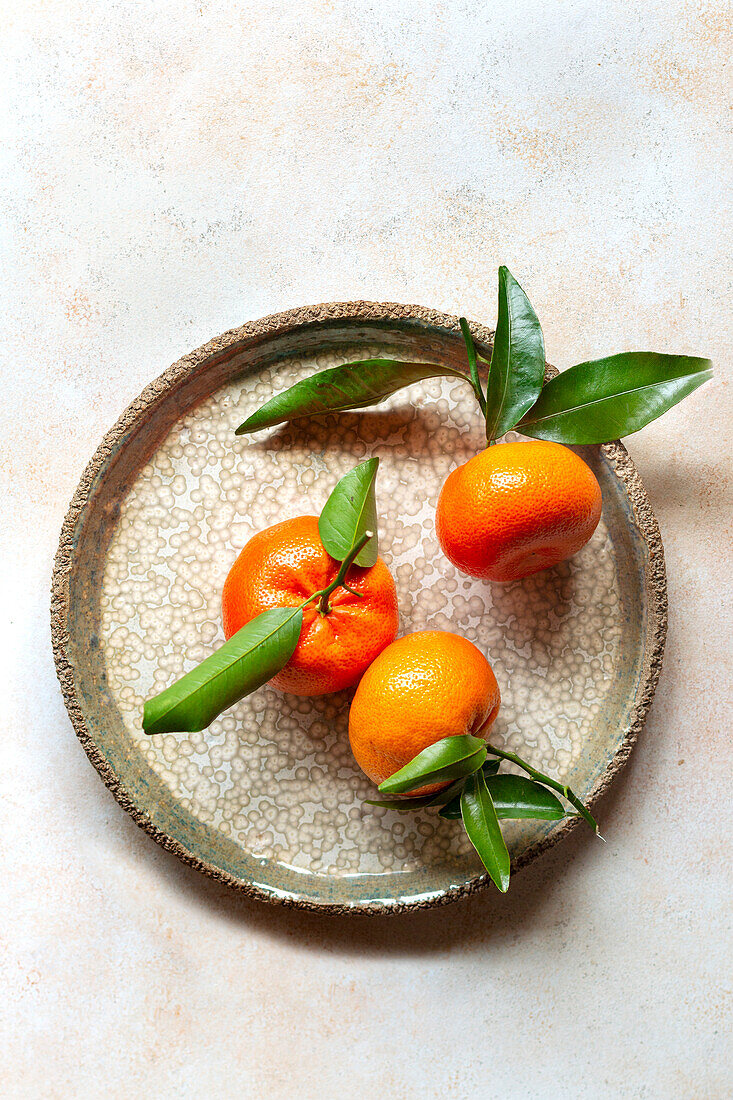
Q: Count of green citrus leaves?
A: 9